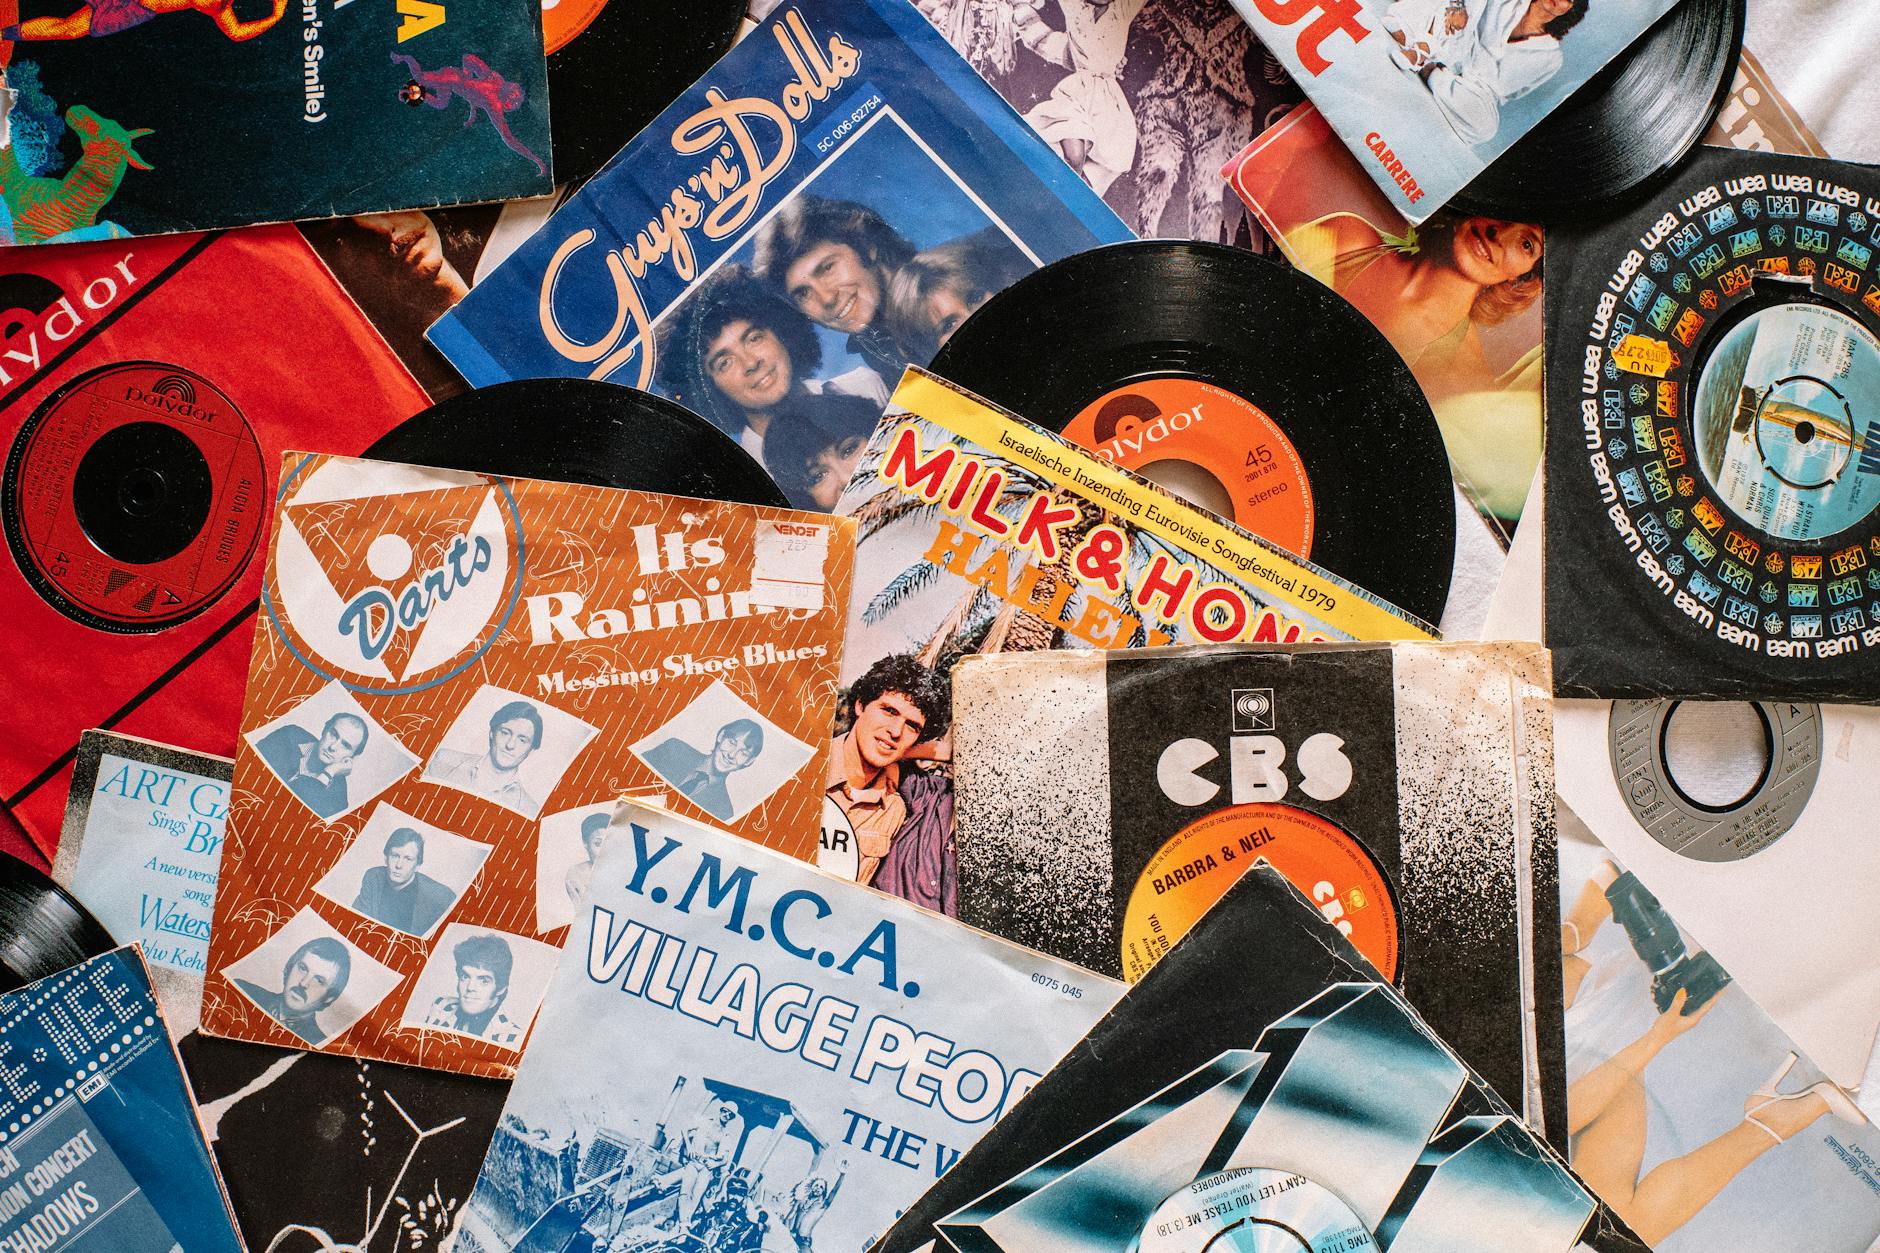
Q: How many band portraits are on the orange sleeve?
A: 7